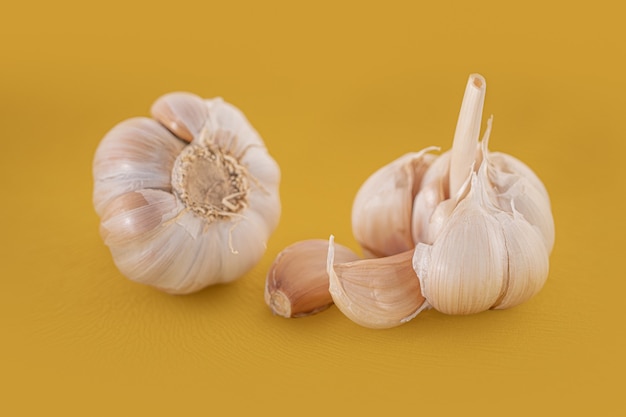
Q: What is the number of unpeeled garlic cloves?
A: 2